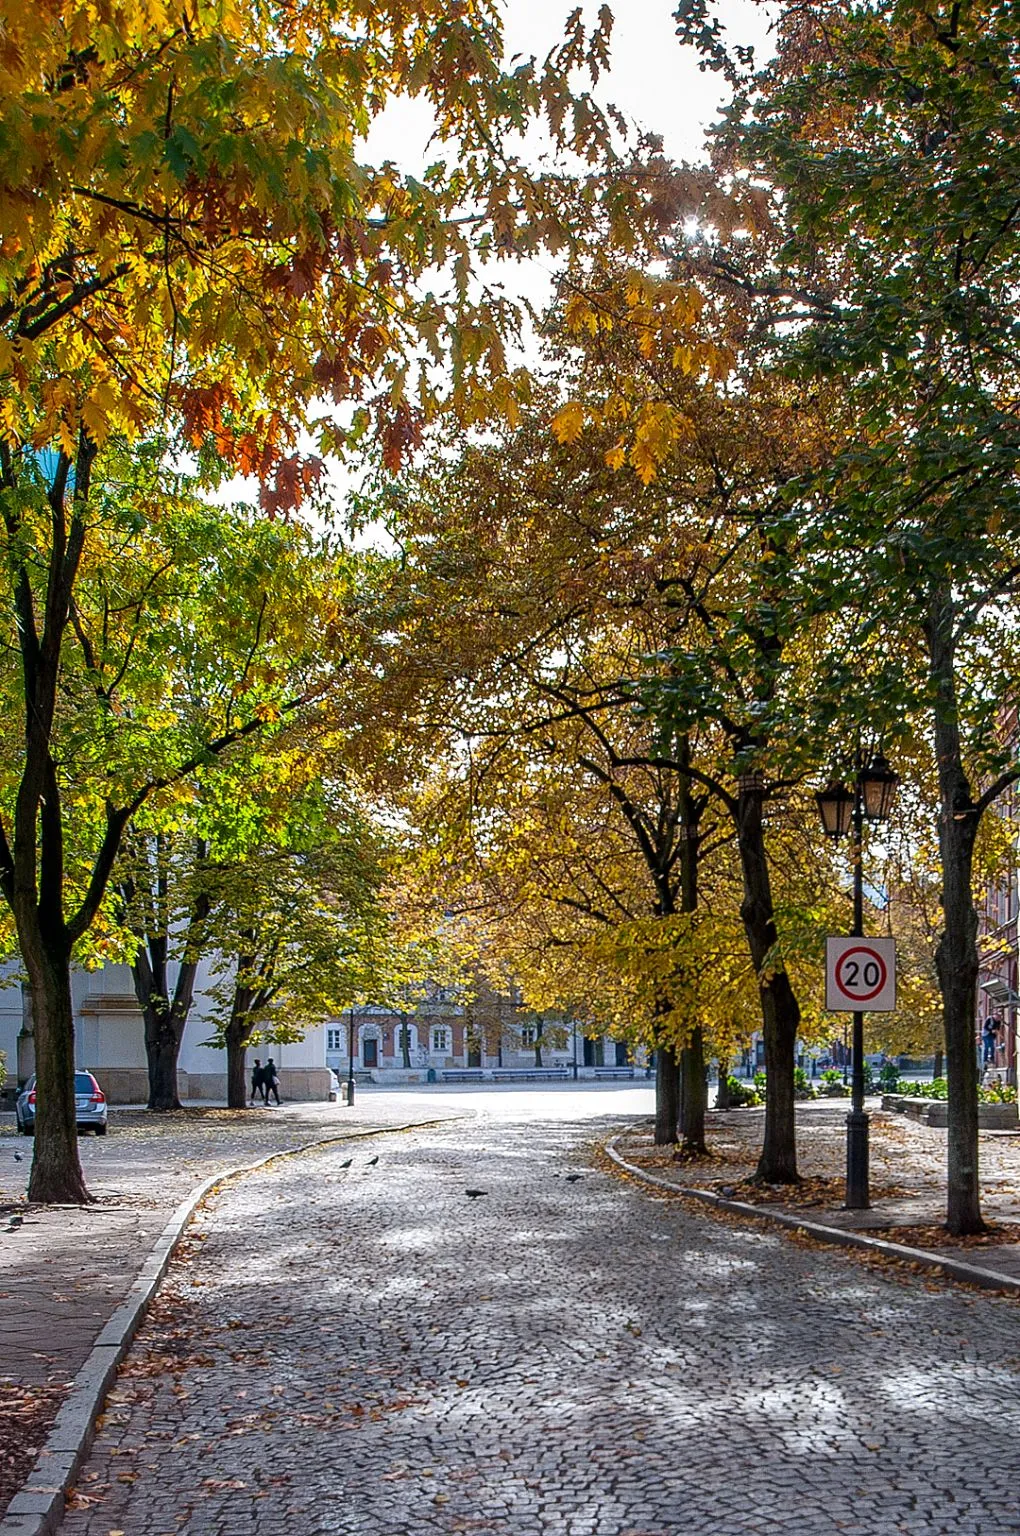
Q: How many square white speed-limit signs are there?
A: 1